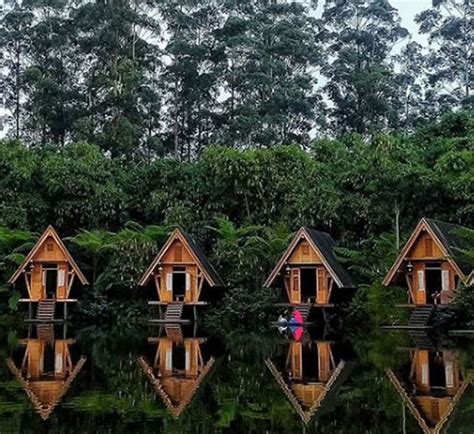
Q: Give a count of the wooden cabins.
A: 4